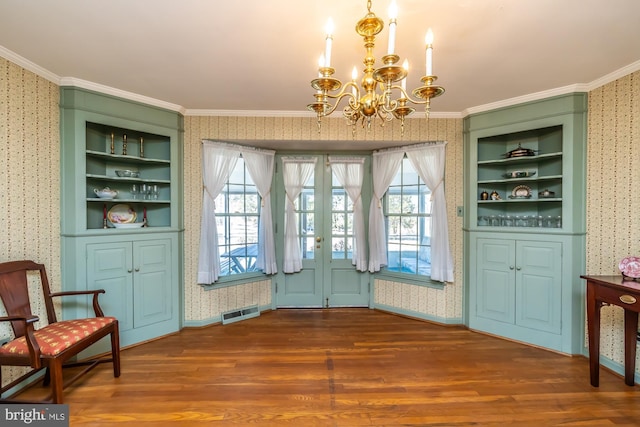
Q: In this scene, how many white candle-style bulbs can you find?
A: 6